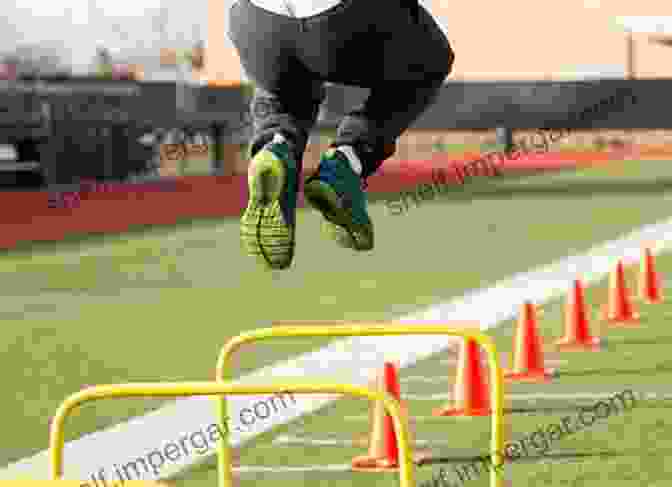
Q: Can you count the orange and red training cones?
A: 6